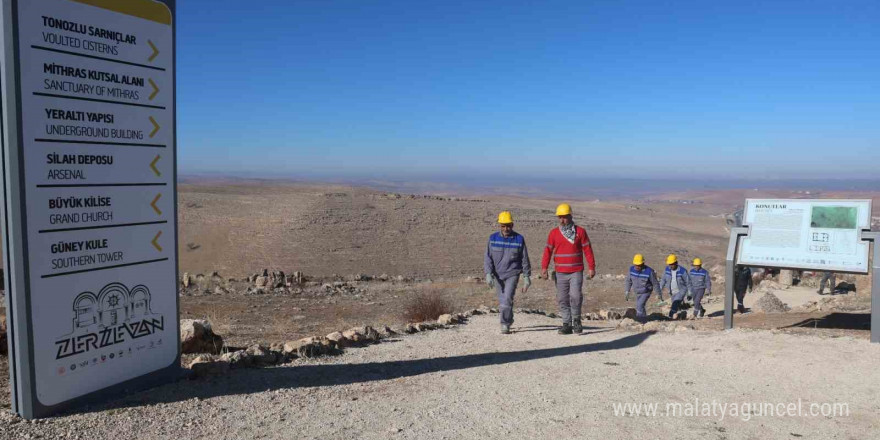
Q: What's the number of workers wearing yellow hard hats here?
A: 5